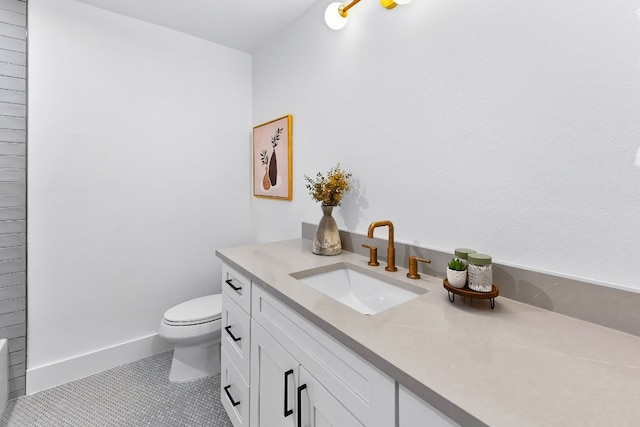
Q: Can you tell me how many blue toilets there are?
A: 0